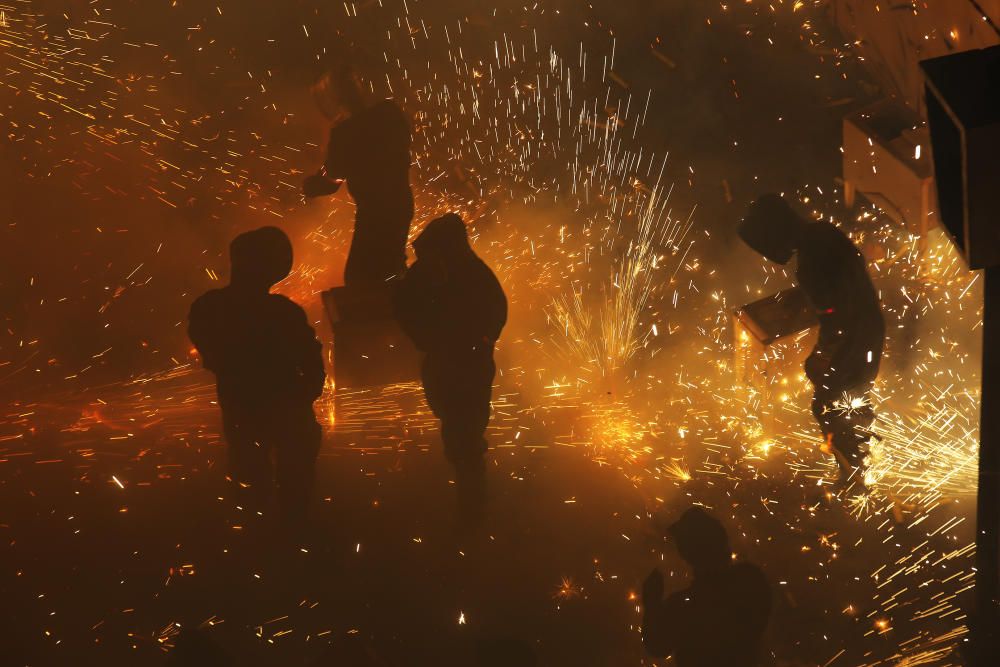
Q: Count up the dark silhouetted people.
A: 5